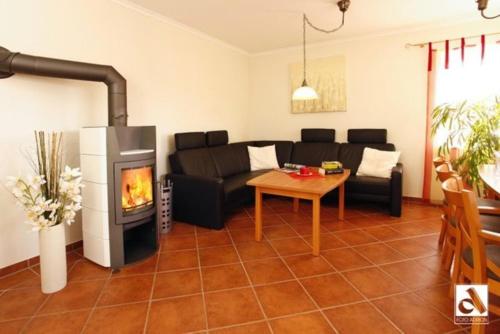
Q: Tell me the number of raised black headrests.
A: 4